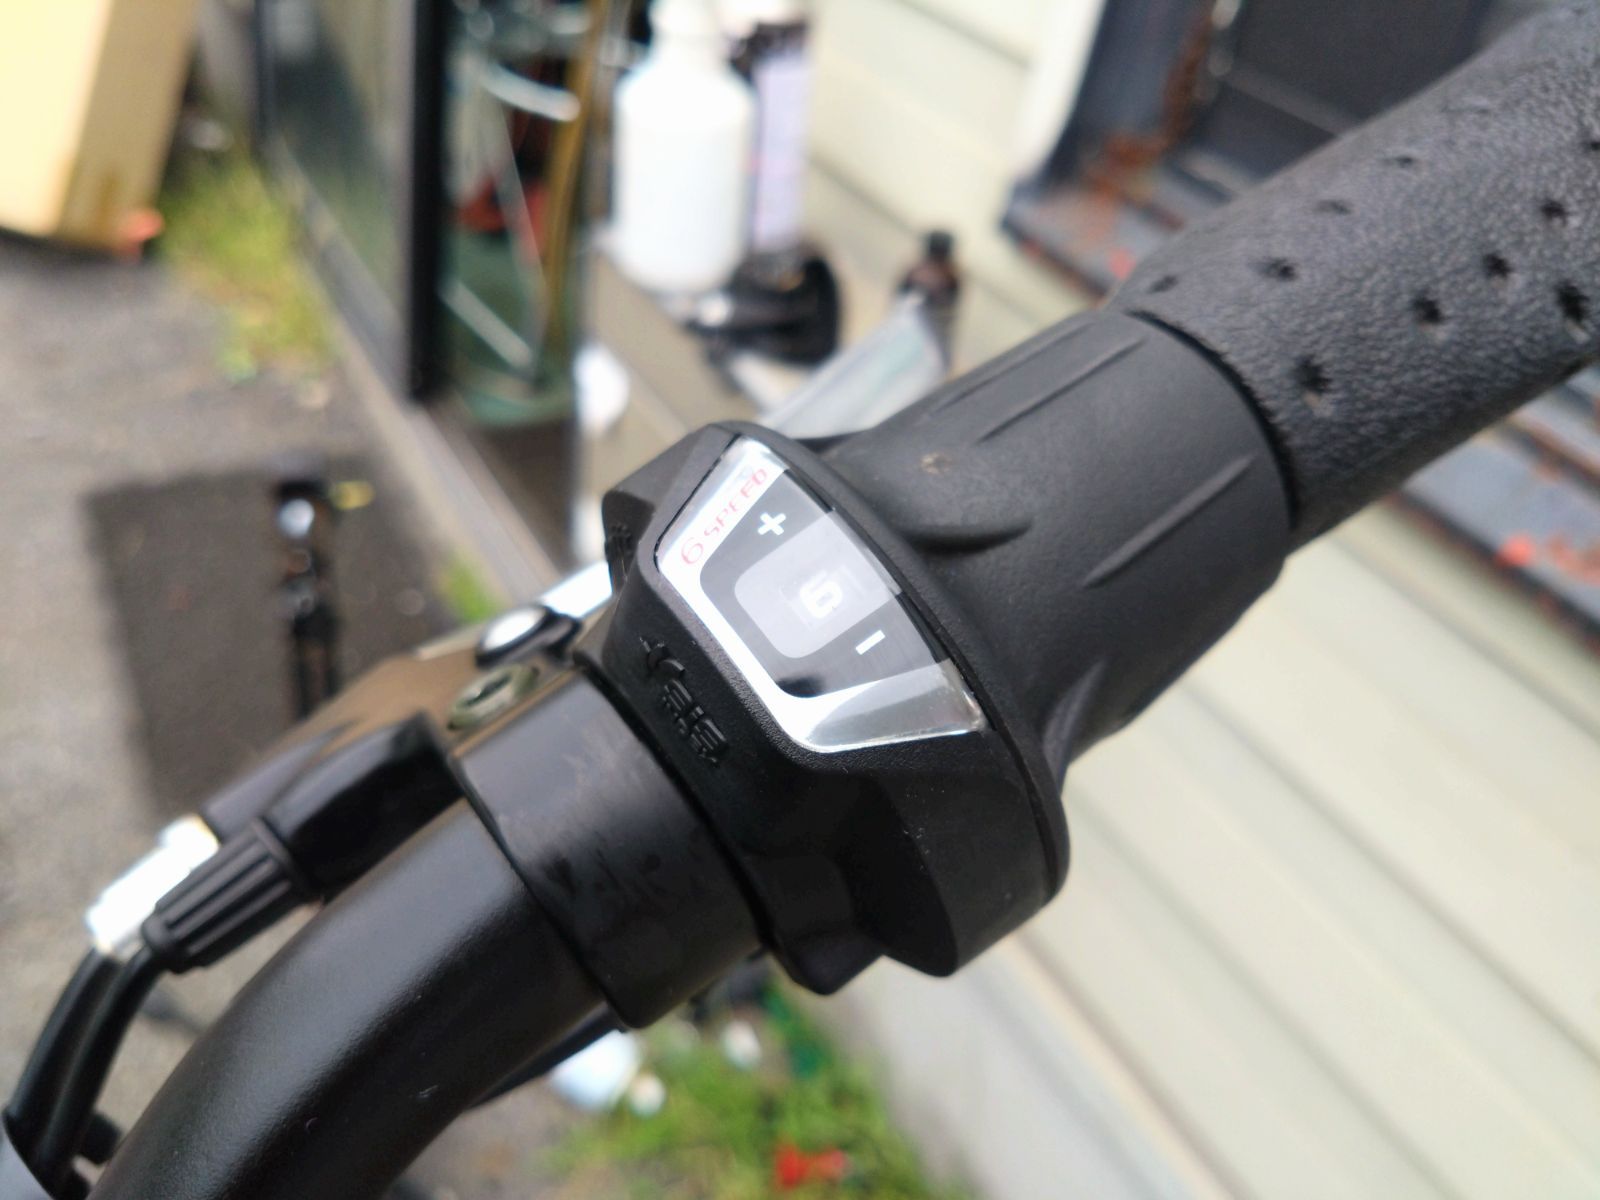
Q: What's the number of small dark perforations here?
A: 10